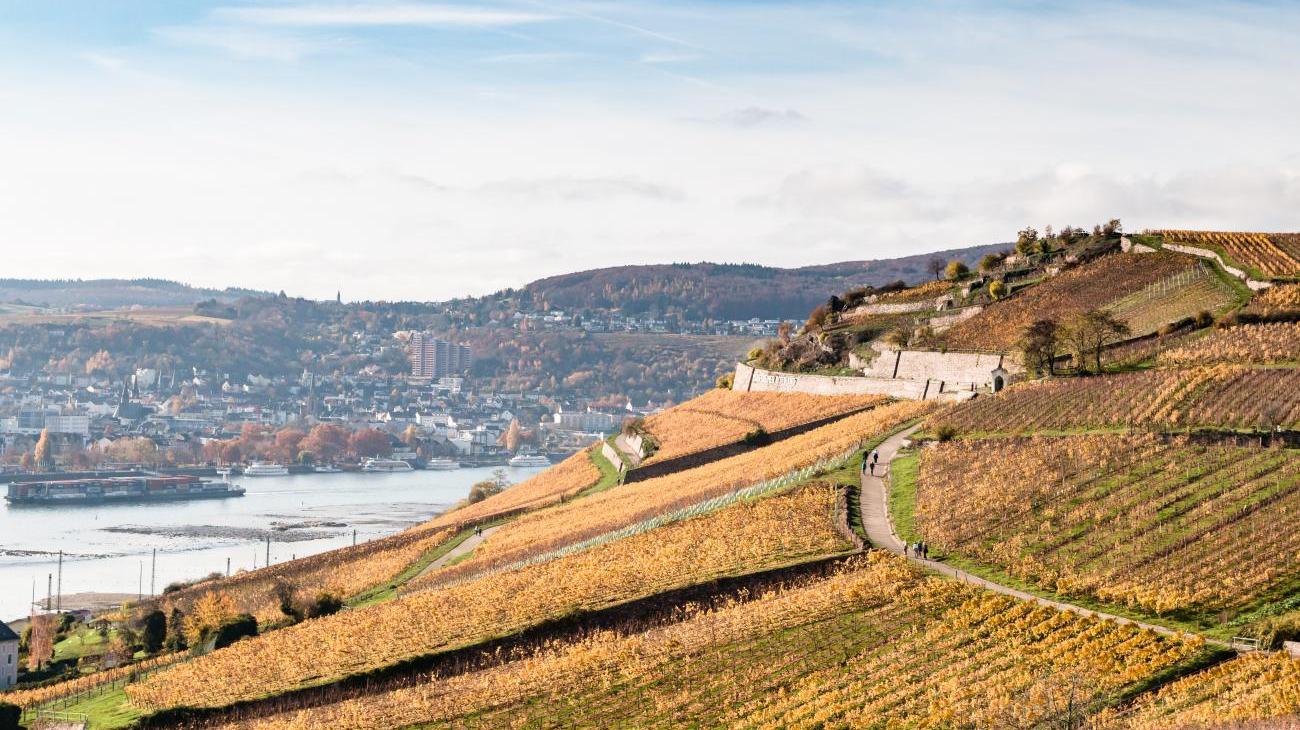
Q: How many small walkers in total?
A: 10